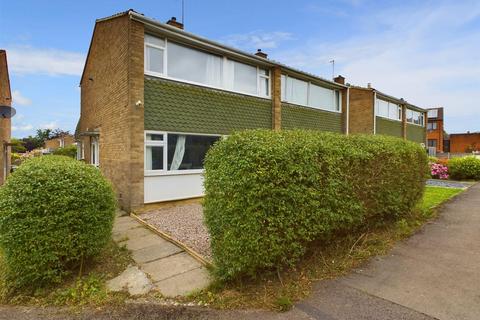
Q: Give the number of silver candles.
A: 0